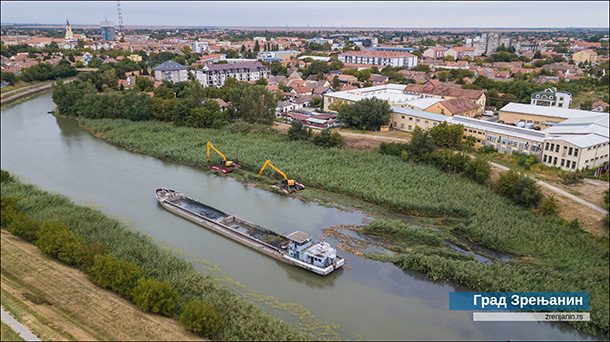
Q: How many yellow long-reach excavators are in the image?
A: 2